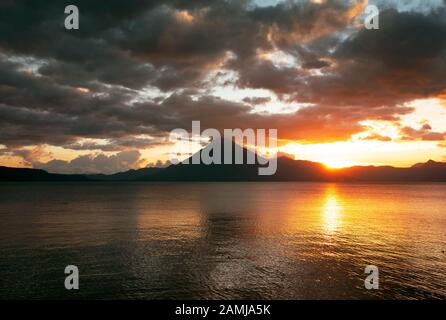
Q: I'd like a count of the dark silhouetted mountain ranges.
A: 1